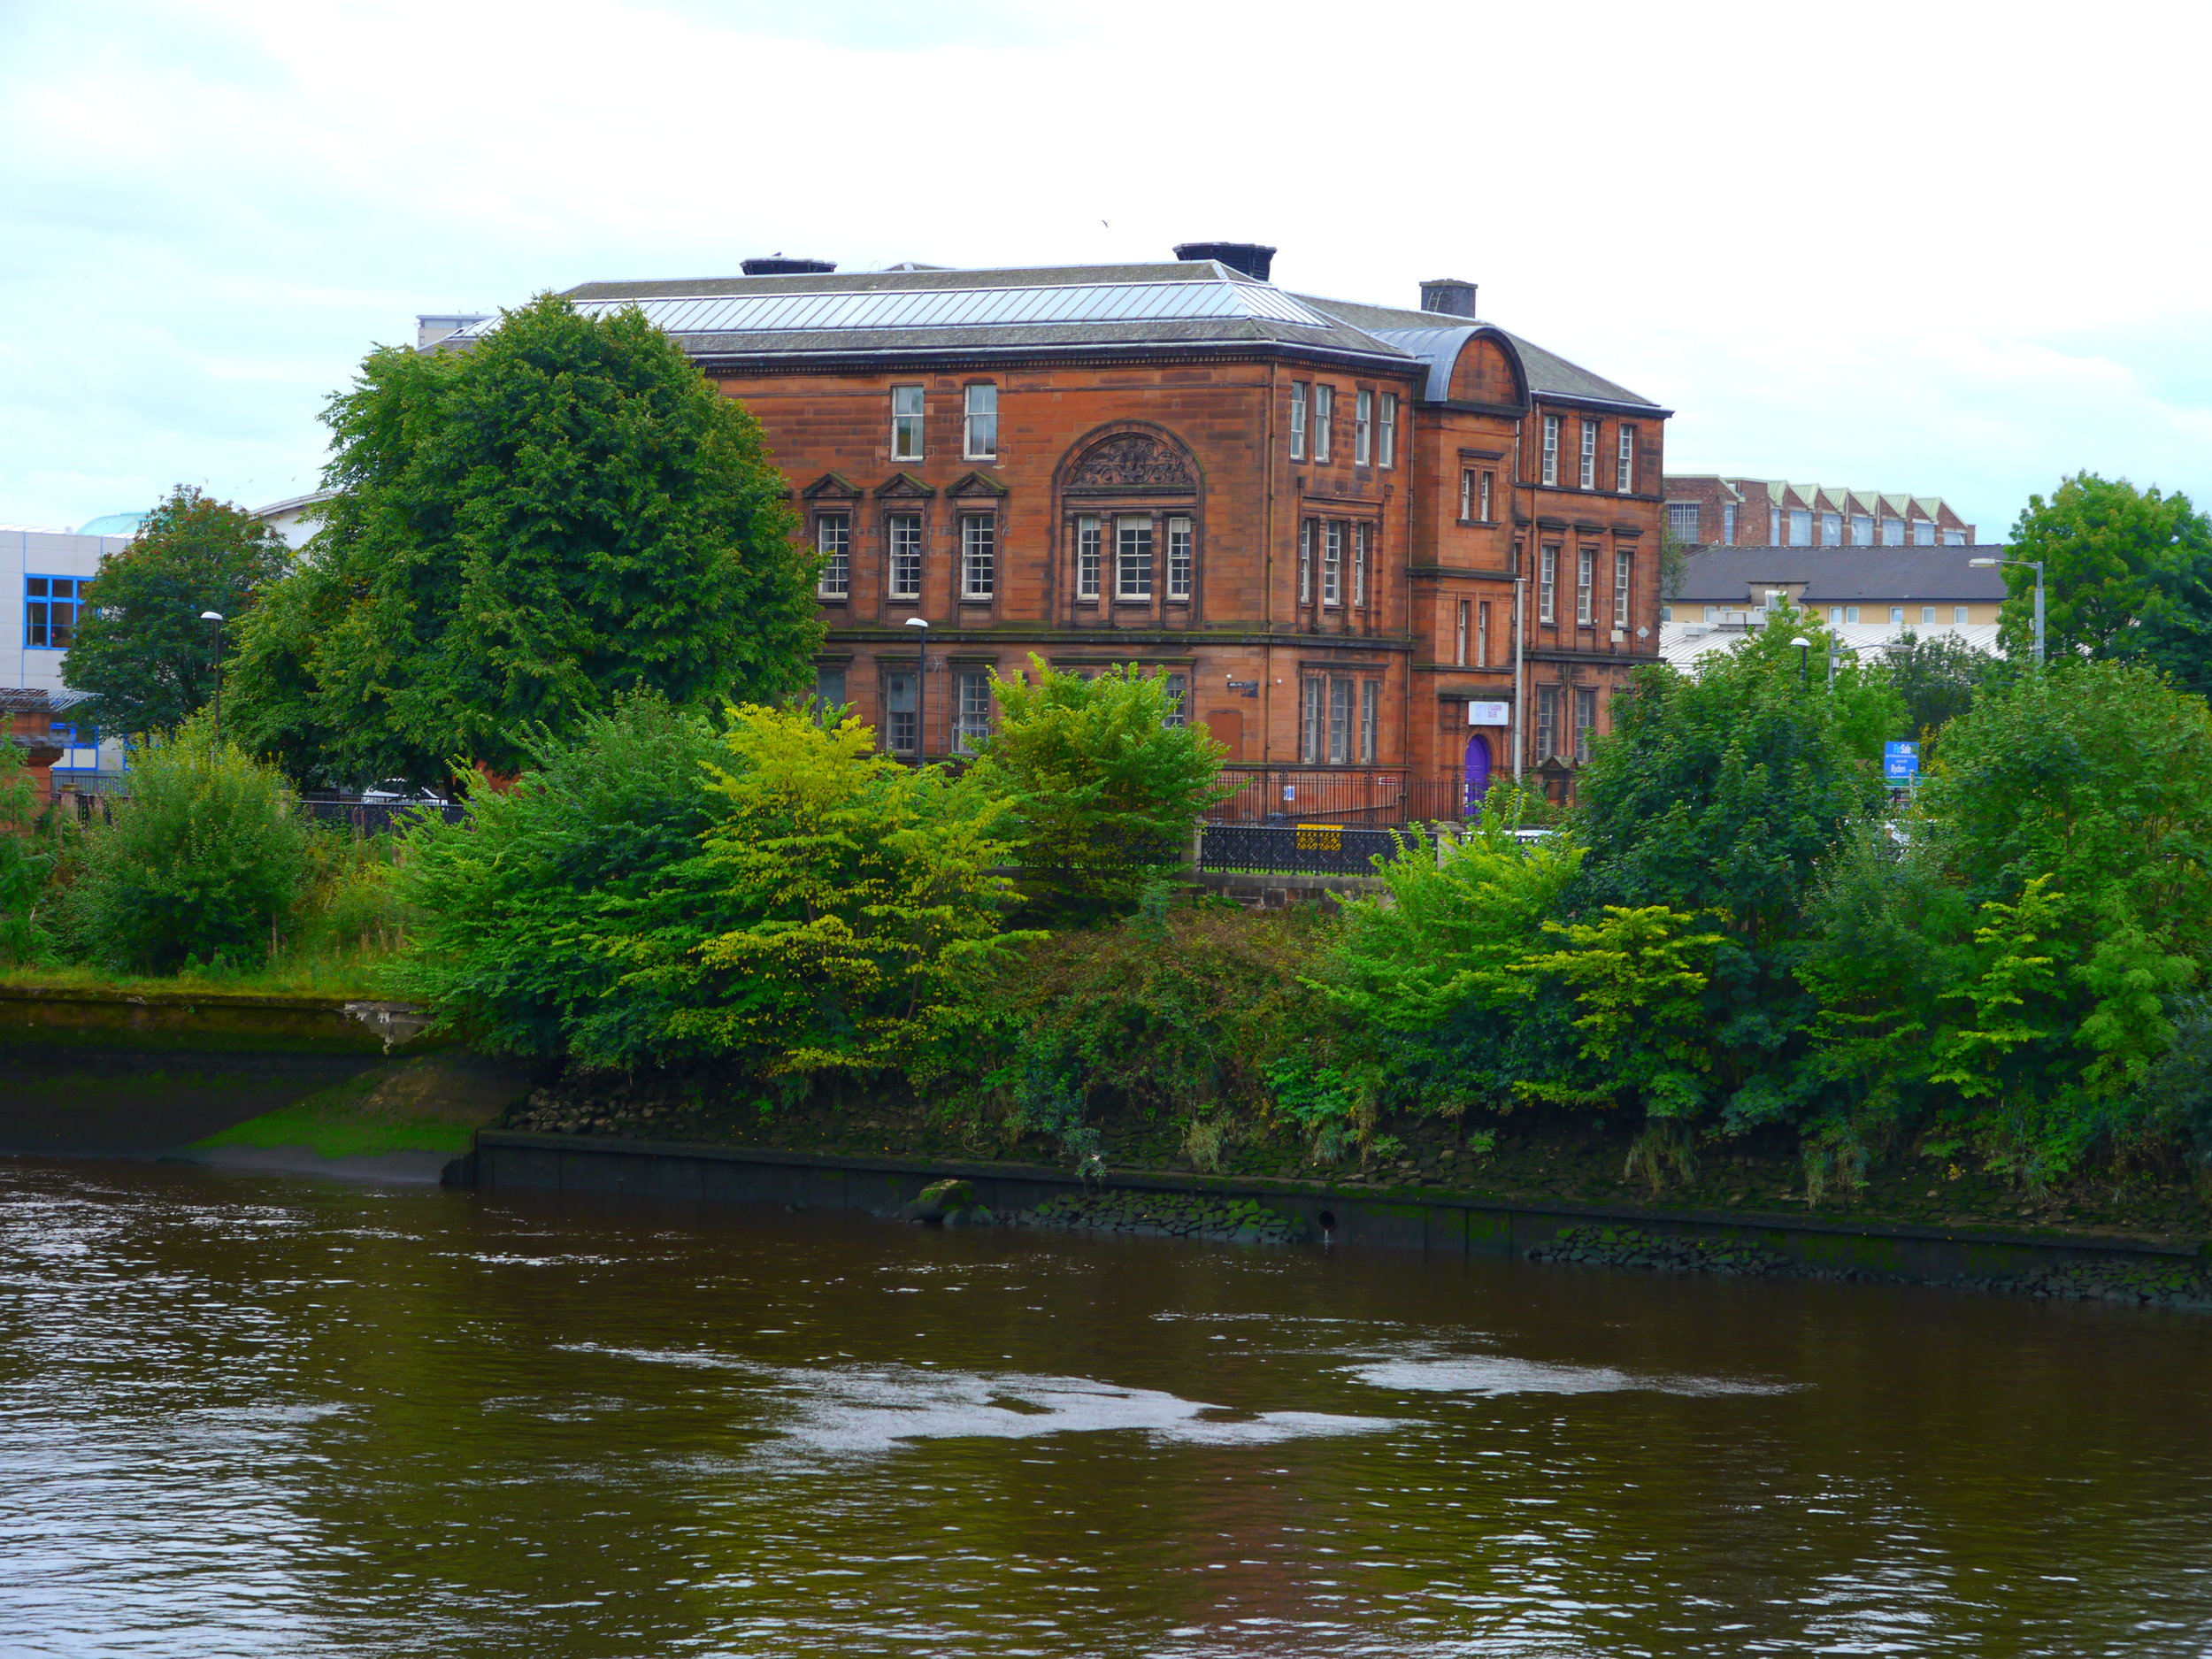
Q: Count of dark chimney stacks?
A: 3